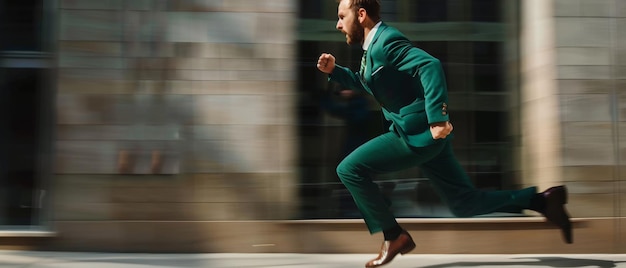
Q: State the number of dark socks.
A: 2